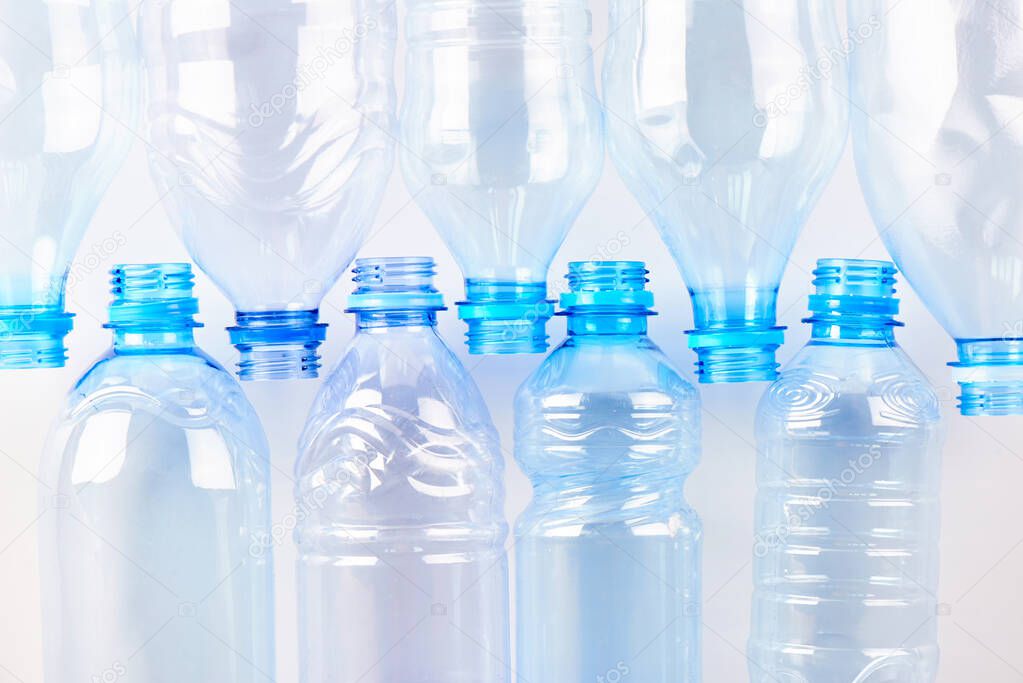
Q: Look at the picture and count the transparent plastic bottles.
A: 9